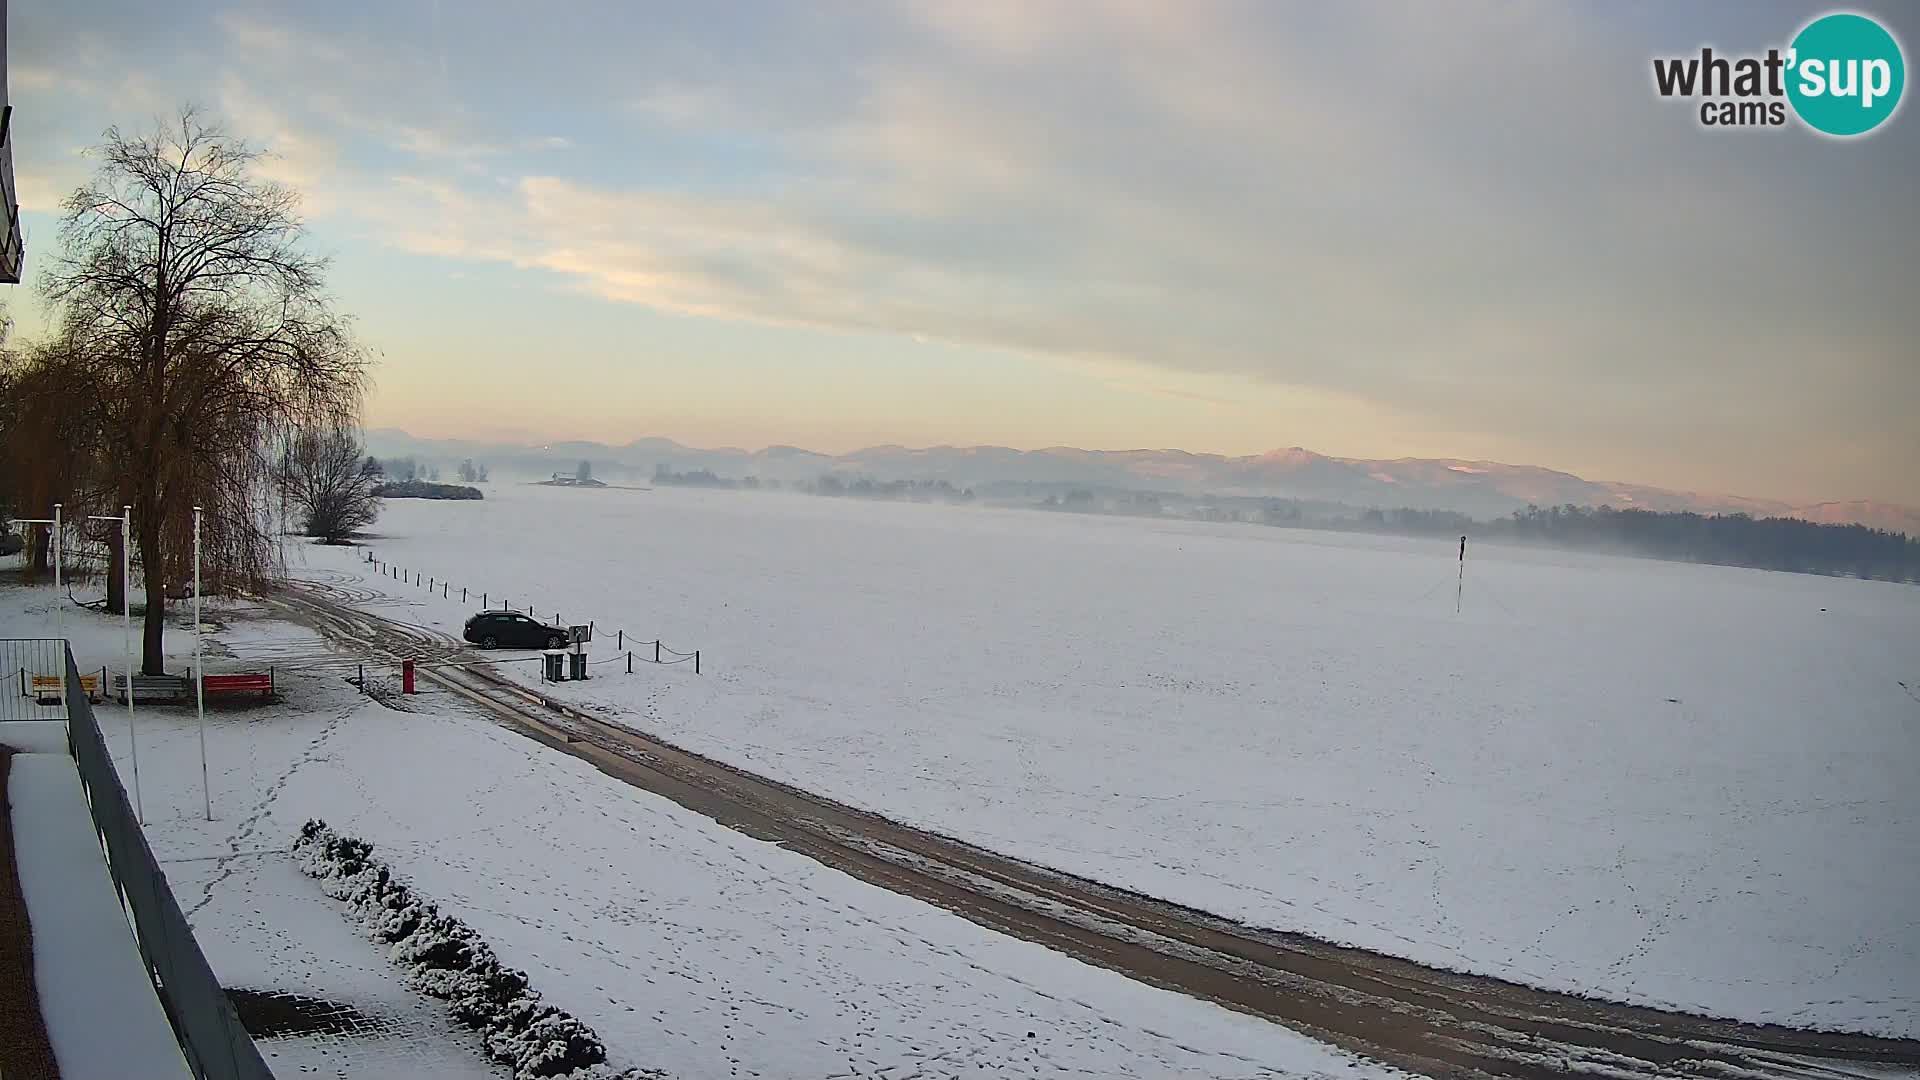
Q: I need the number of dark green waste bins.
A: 2